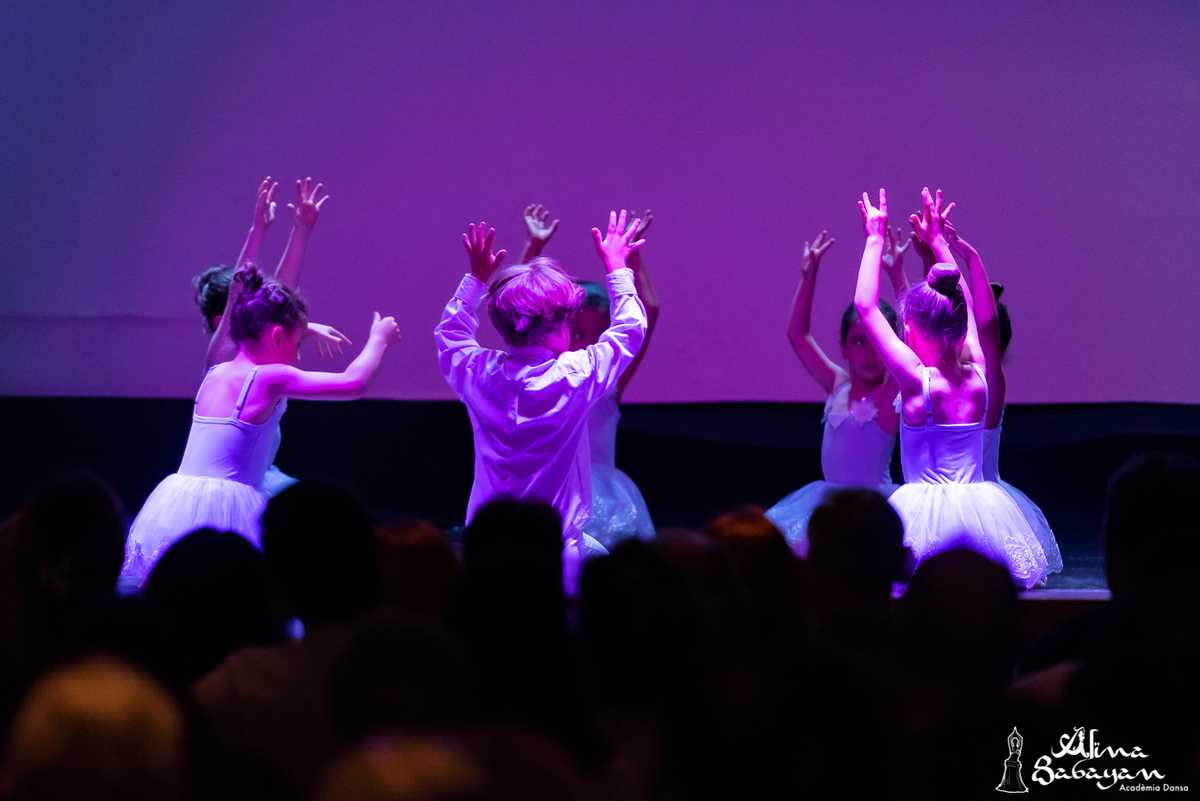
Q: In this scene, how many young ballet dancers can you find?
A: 7